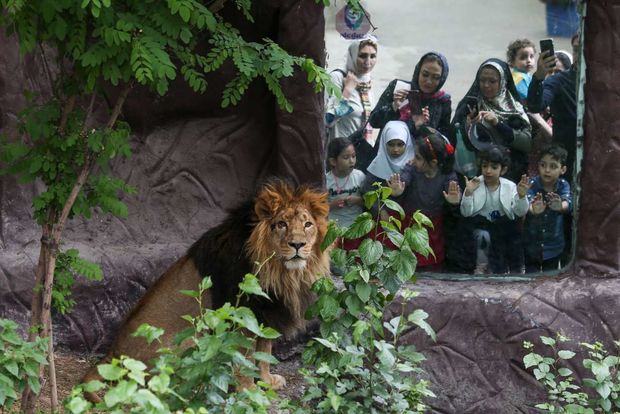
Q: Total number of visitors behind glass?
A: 11